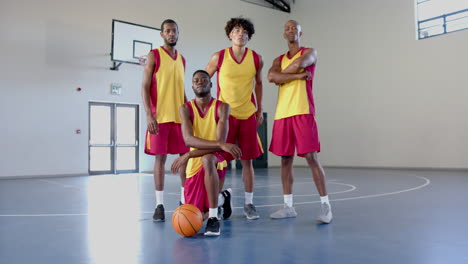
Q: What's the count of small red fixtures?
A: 2